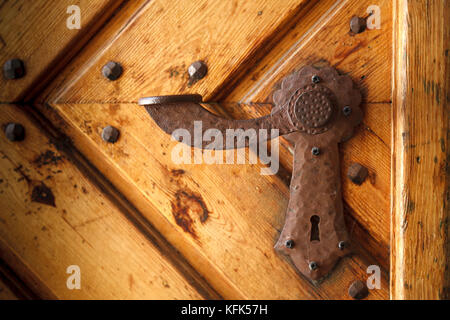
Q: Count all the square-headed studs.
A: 8